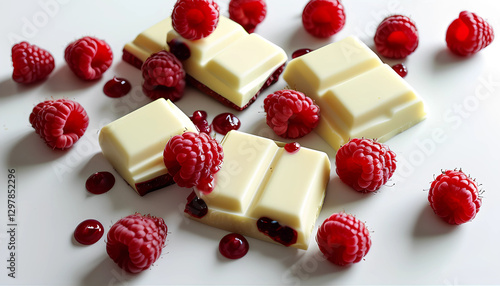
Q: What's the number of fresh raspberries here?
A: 15